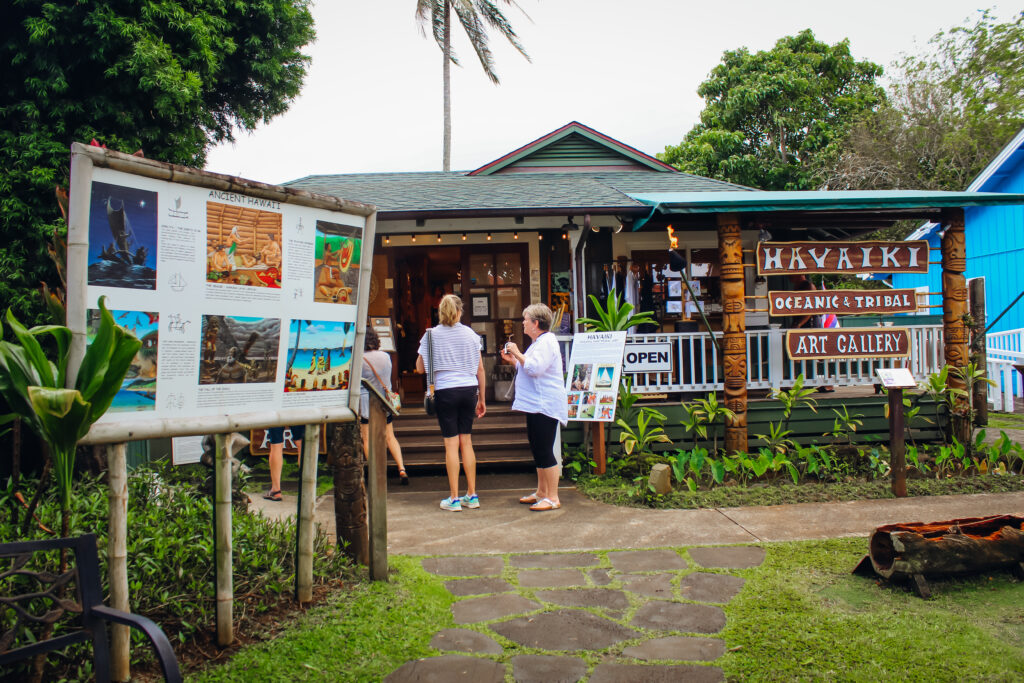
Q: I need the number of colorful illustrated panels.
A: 6